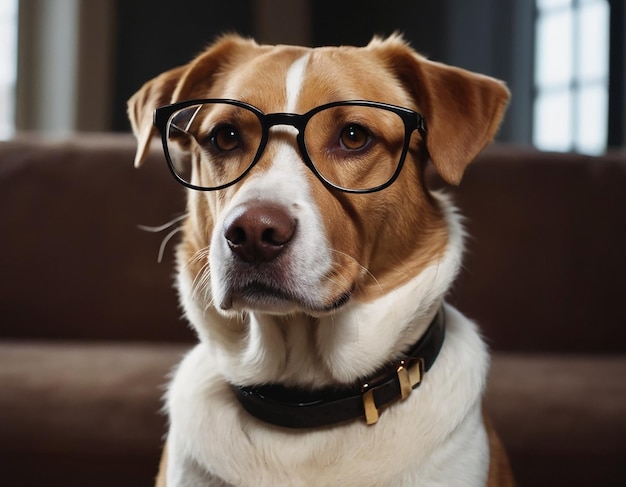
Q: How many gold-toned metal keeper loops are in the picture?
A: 2